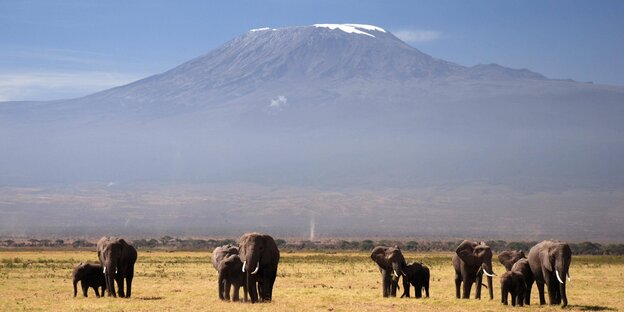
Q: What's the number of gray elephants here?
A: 11